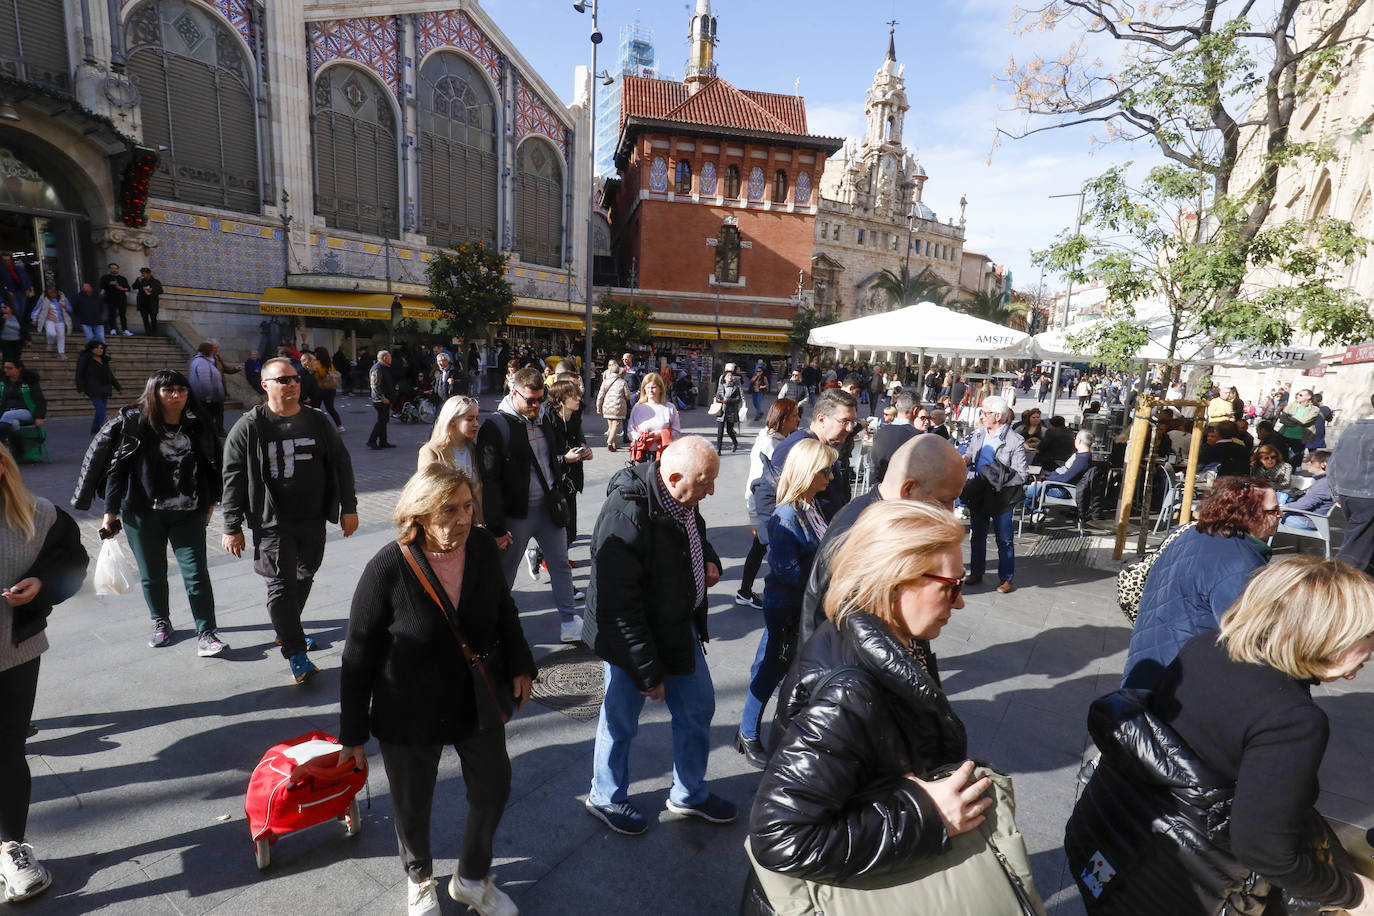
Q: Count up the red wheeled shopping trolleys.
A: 1